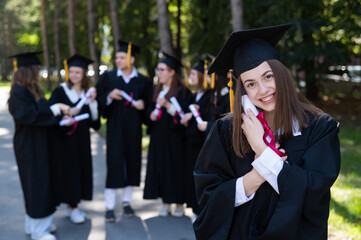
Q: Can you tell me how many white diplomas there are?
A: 7